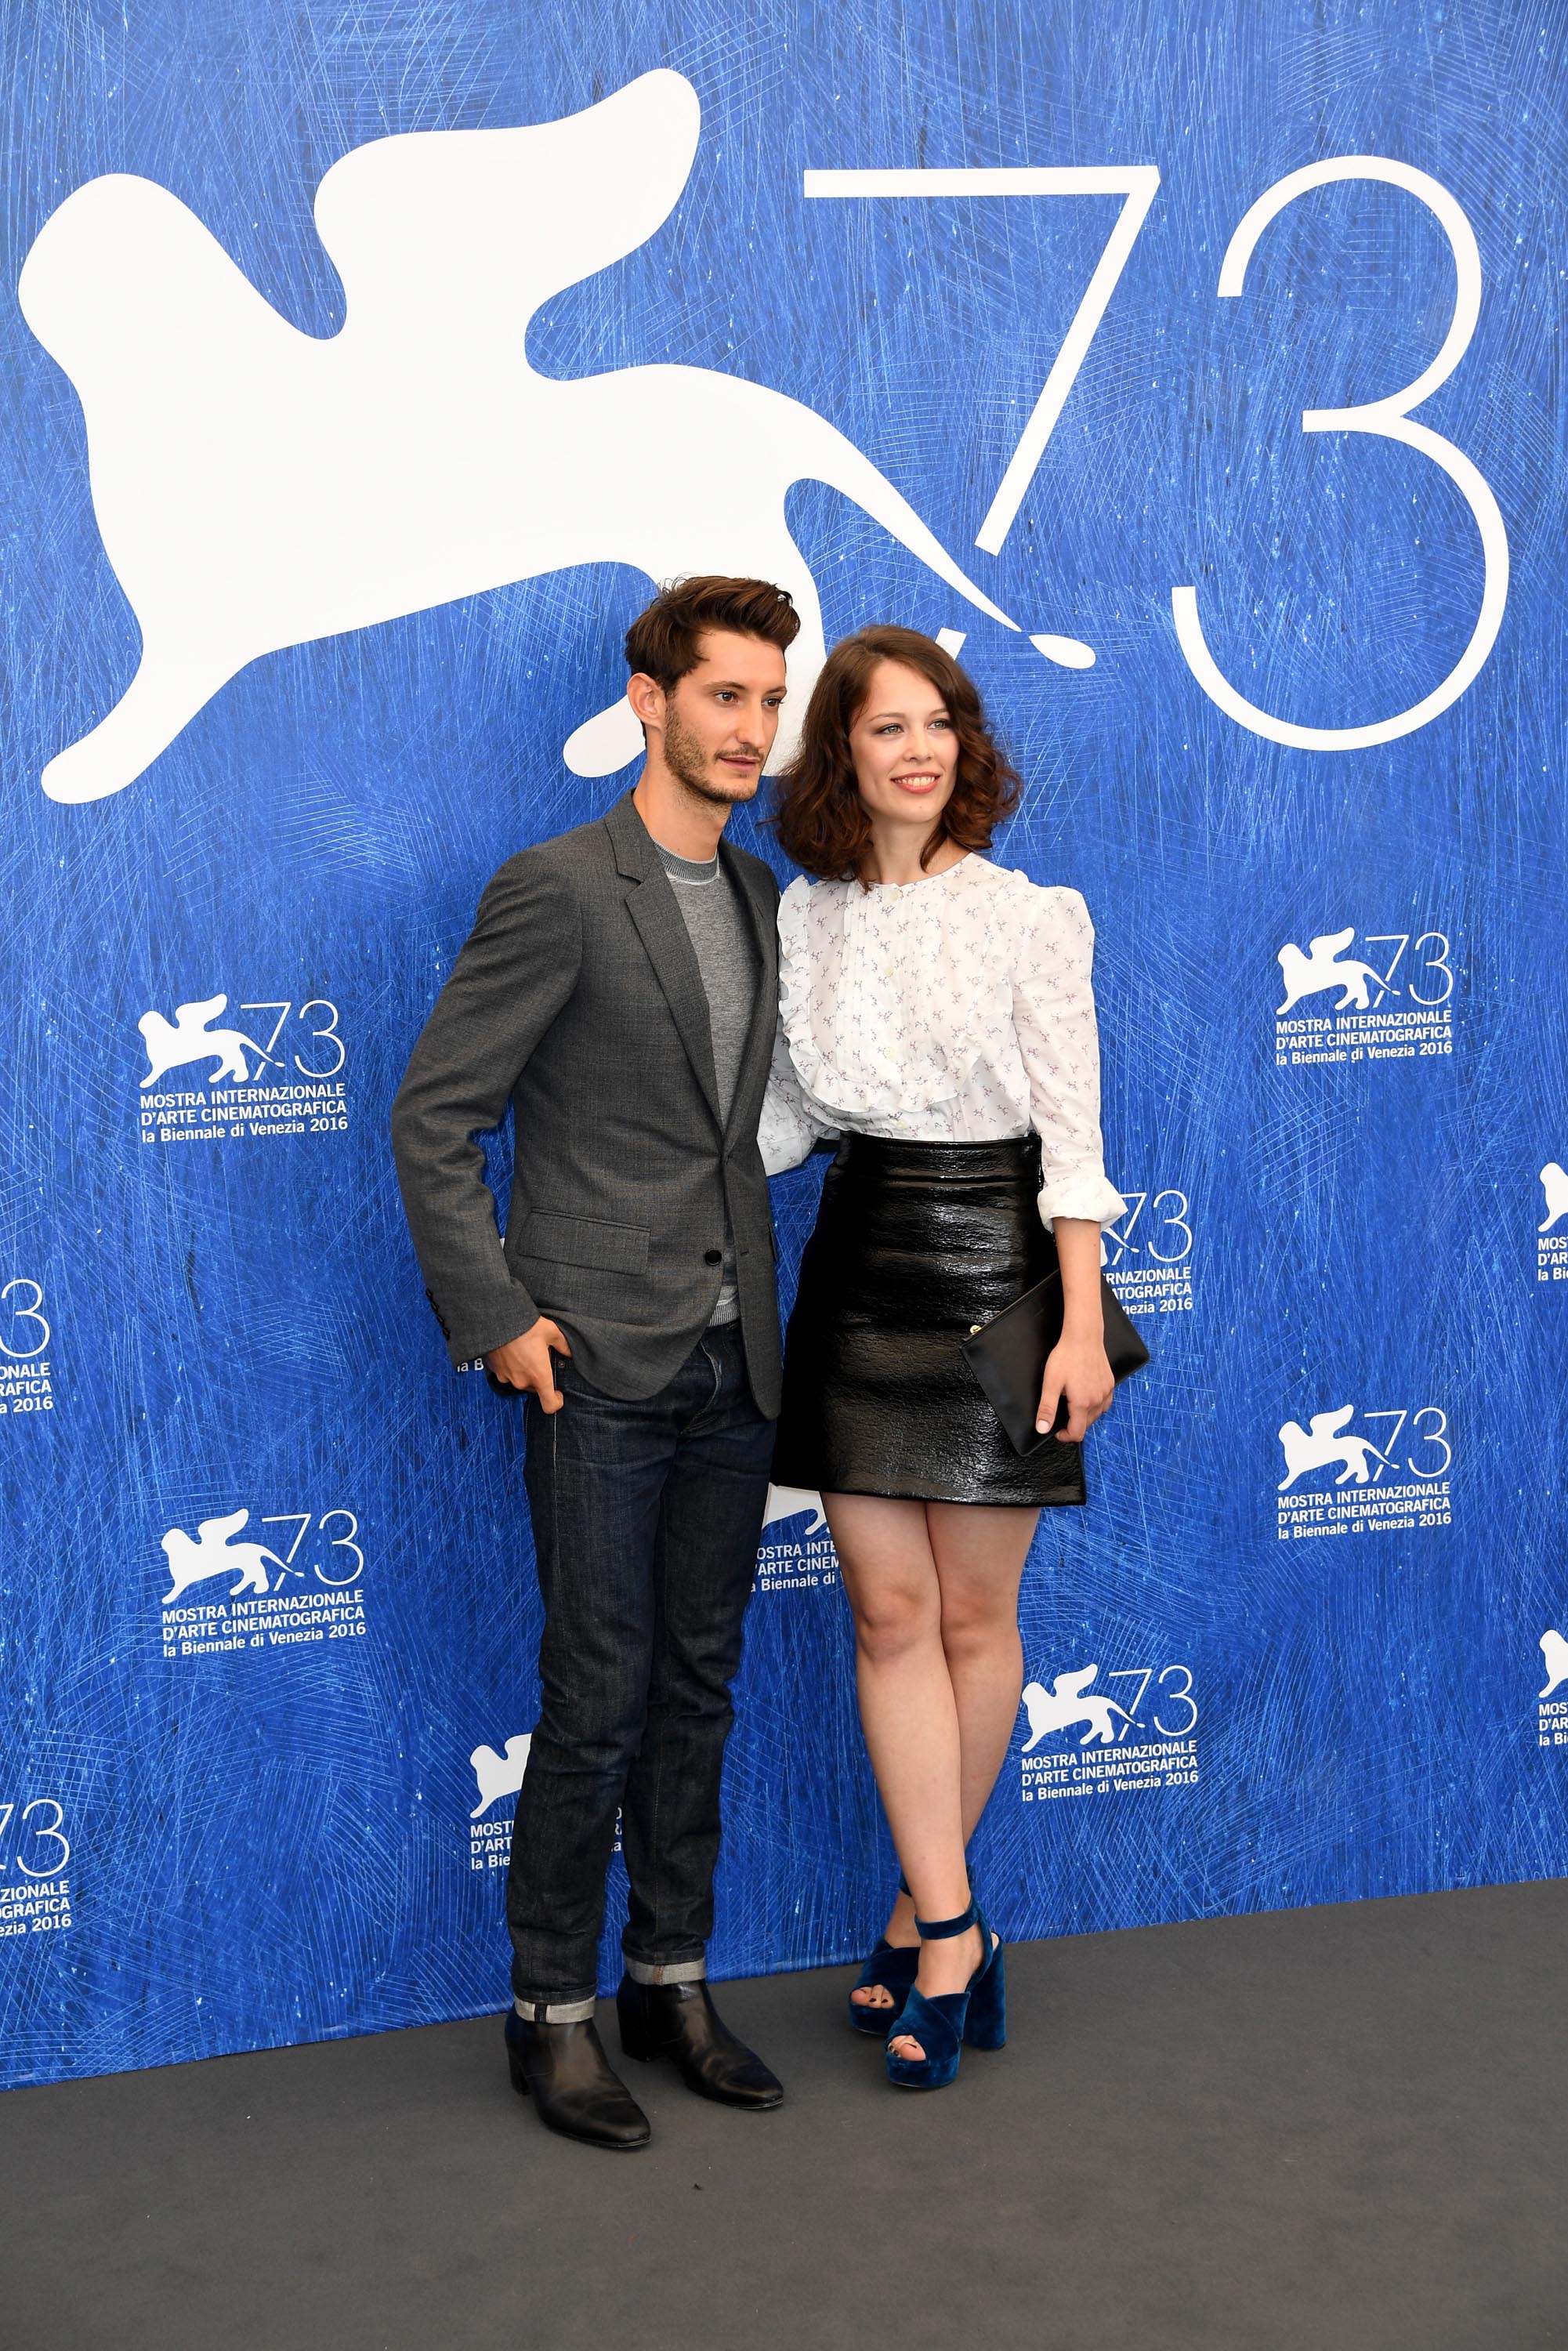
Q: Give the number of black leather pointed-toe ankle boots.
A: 2